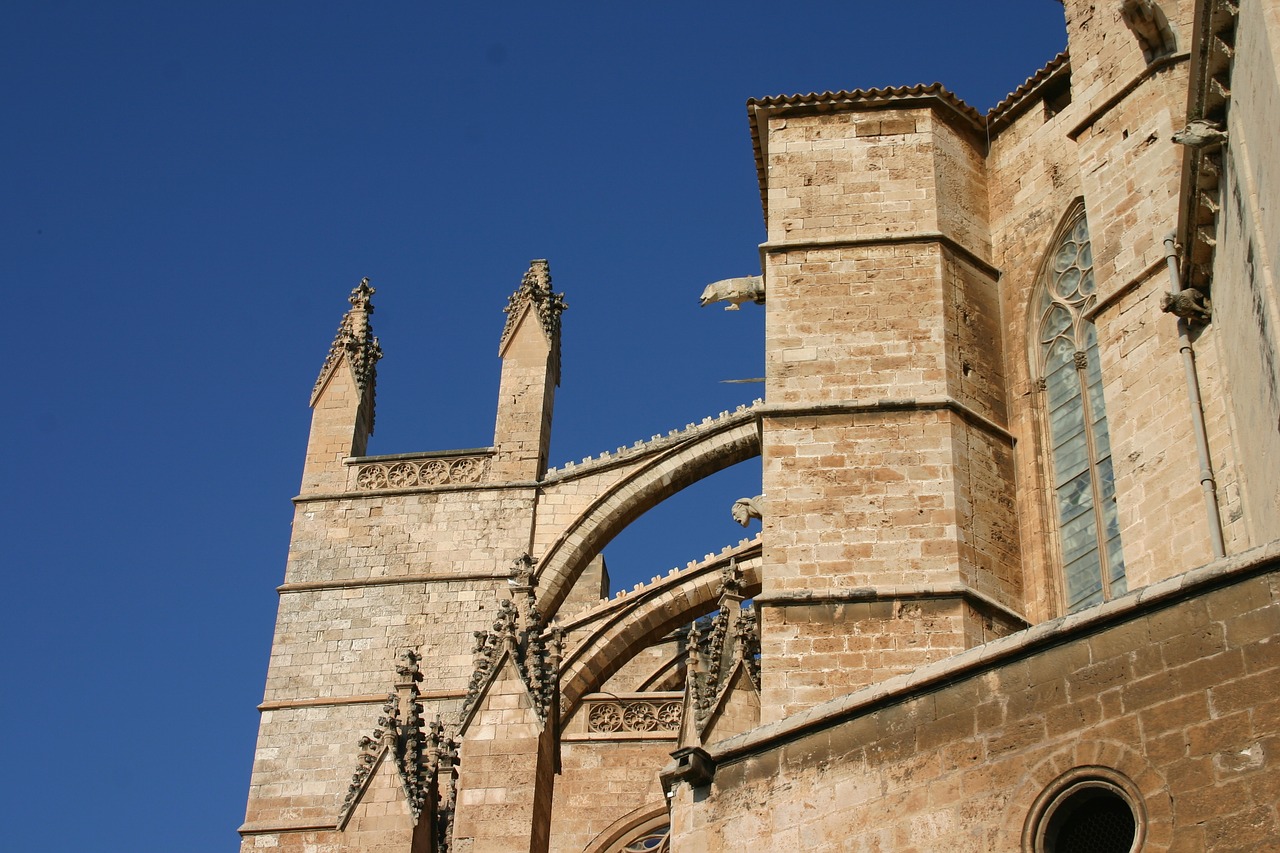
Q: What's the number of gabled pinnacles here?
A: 5